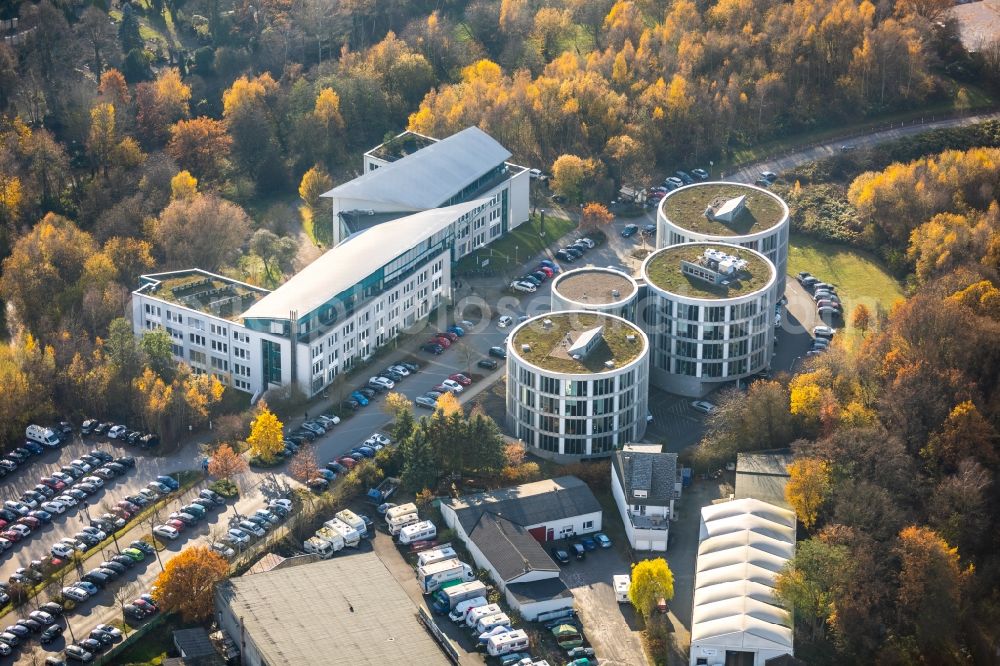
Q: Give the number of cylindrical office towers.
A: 4